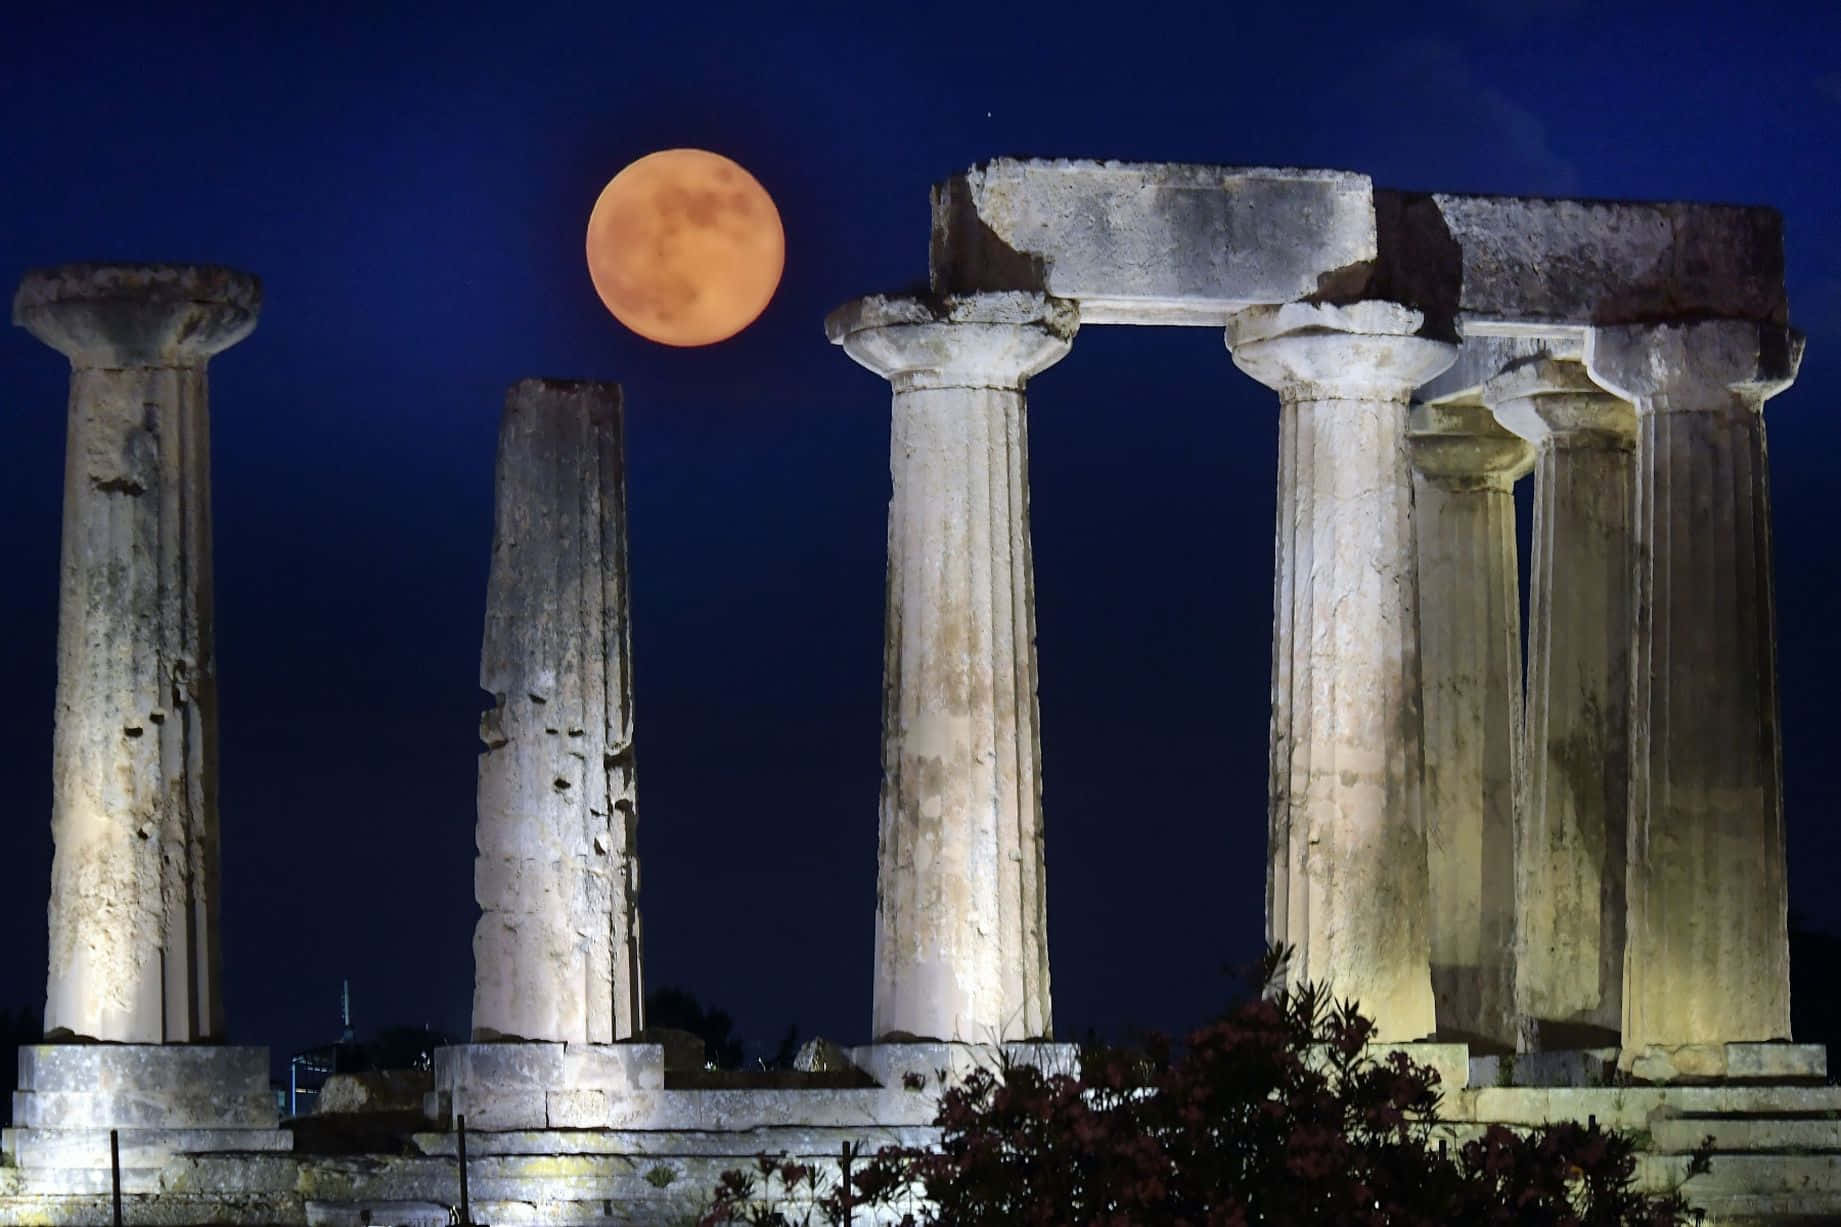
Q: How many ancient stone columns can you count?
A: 7